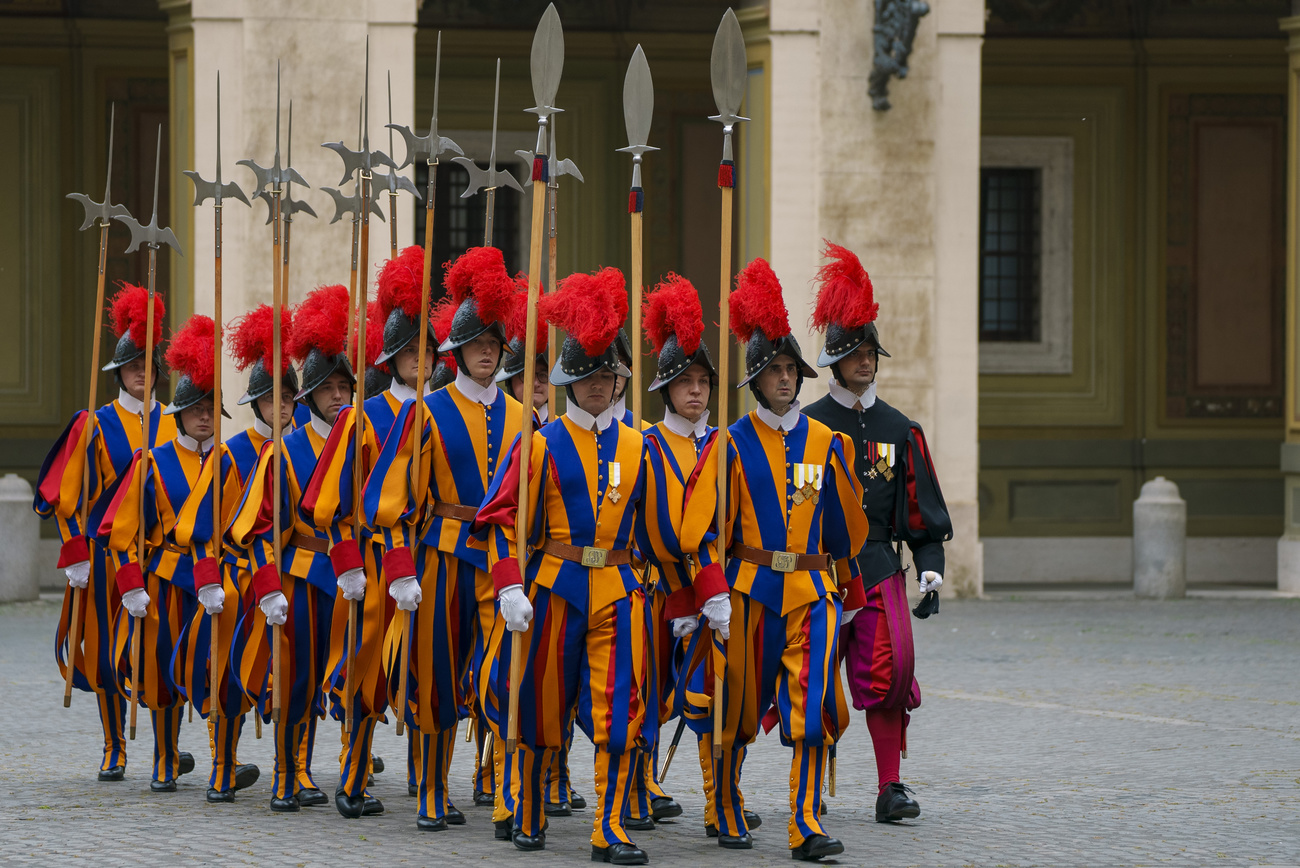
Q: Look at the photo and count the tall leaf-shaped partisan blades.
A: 3